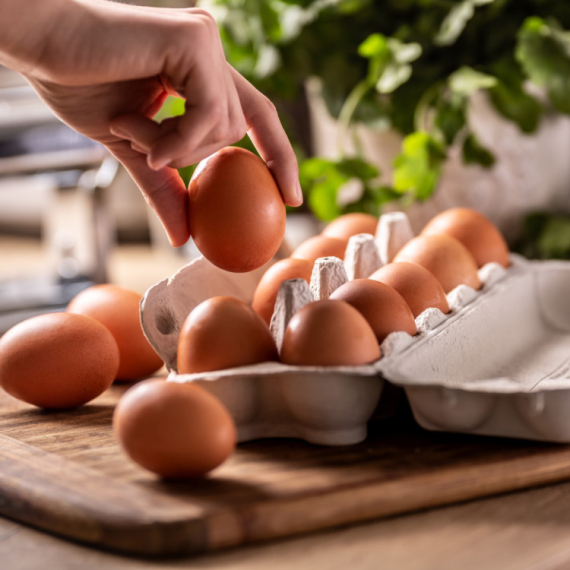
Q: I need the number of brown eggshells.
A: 13